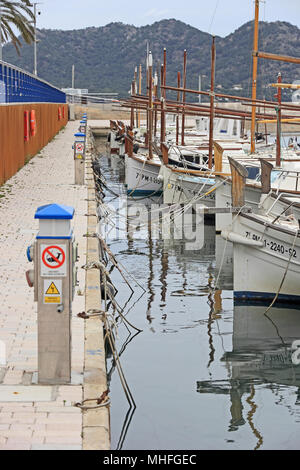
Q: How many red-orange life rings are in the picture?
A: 2